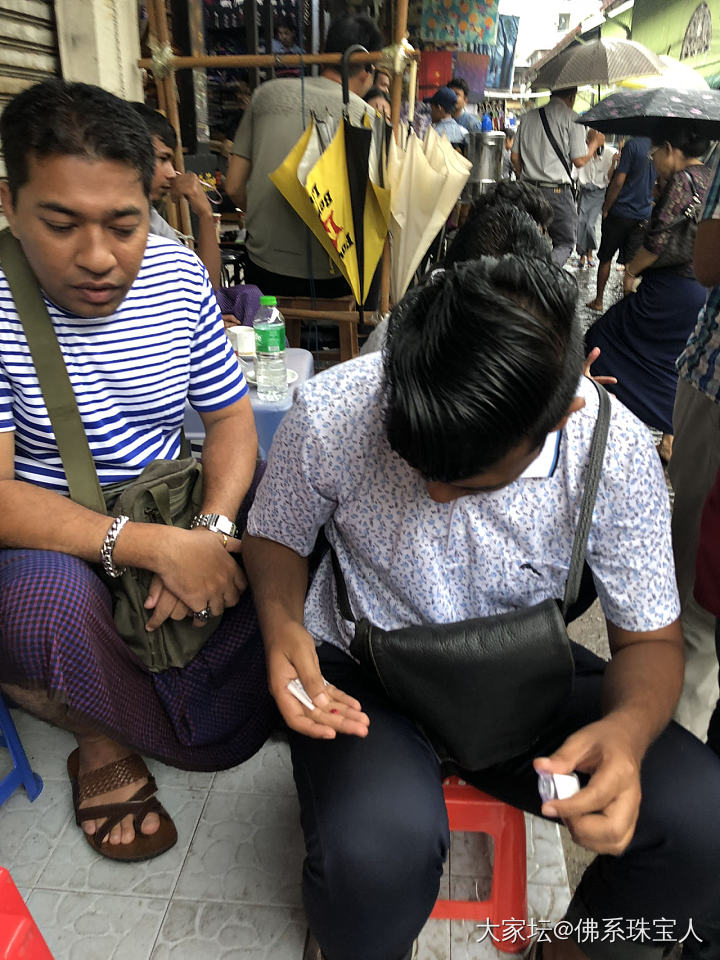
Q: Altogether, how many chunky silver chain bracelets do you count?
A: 1